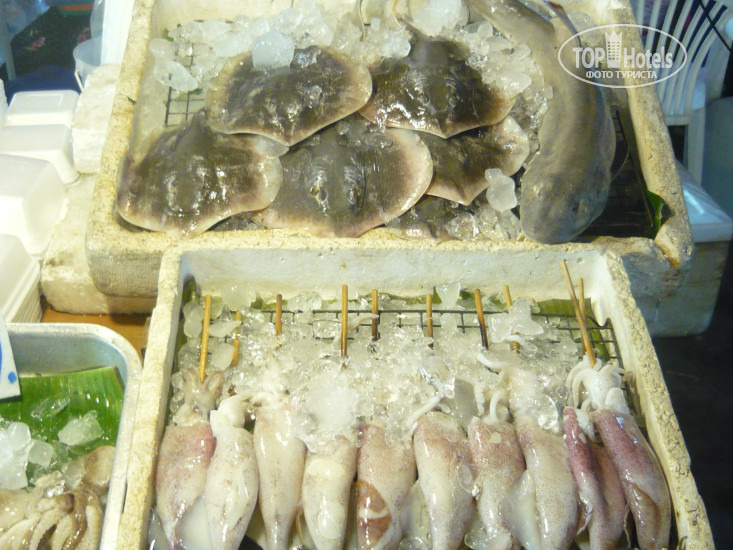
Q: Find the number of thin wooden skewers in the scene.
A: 10